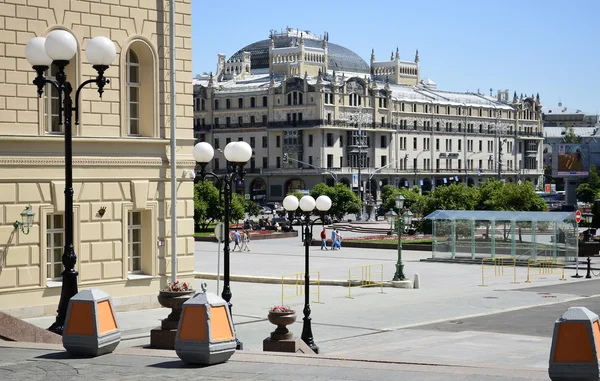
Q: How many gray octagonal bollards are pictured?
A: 3